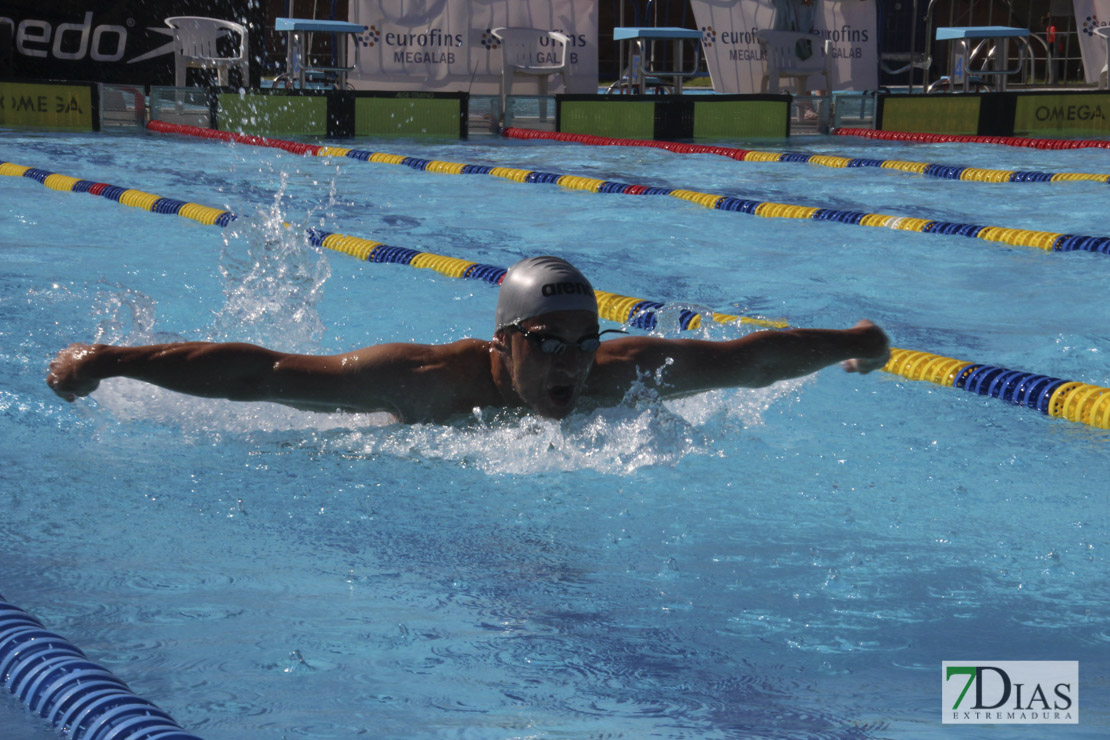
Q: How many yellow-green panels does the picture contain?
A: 7